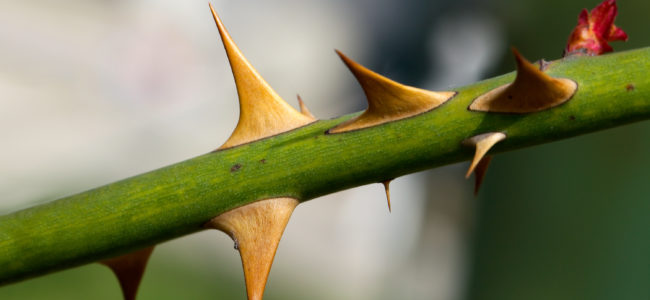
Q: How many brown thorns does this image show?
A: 9